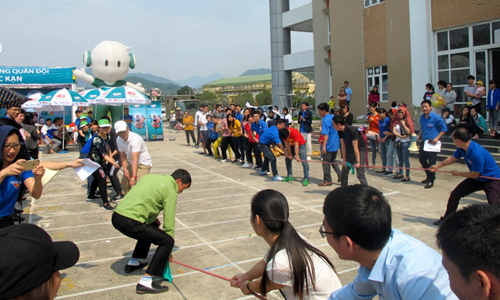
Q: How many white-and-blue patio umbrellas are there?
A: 4